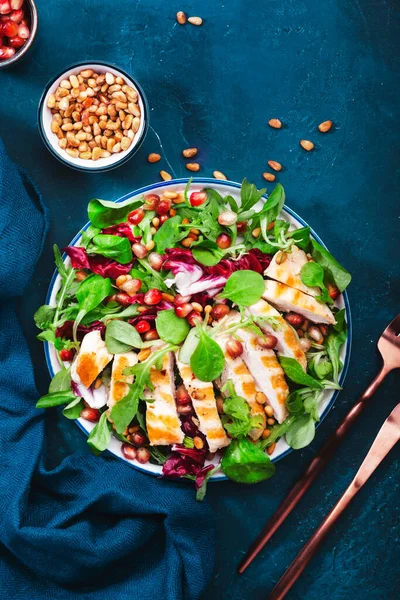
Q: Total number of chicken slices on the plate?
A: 9